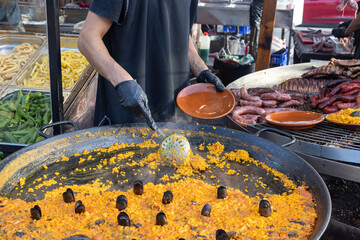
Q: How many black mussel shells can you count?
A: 12